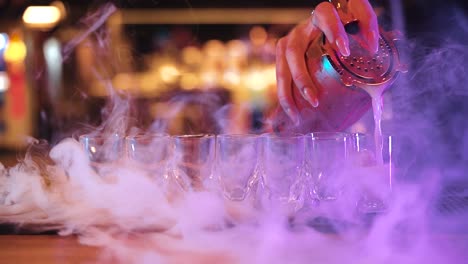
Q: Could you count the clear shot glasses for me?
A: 7